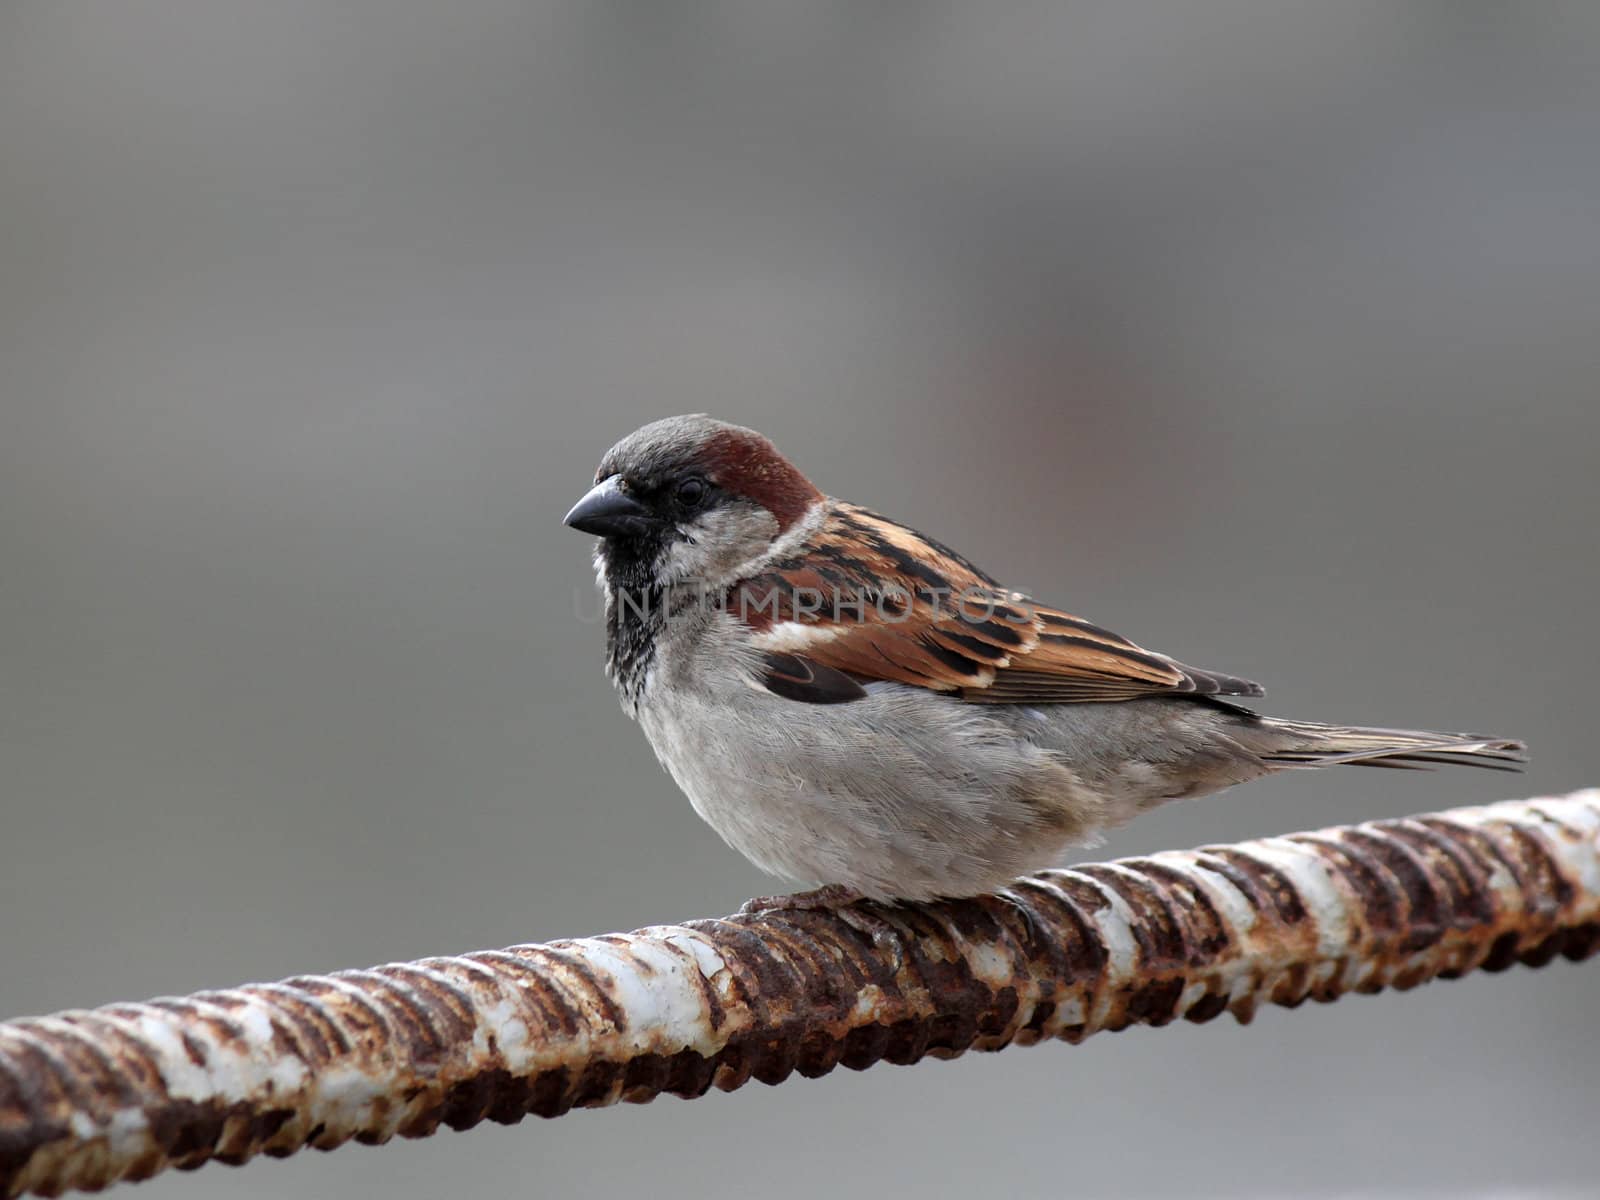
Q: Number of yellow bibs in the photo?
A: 0